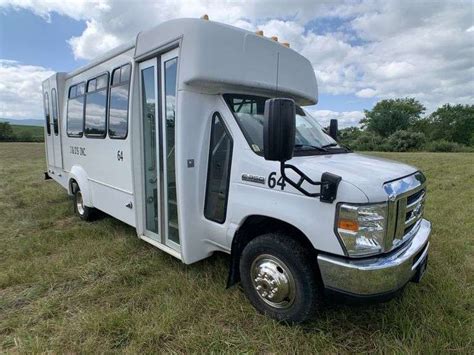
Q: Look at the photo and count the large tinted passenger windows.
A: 3